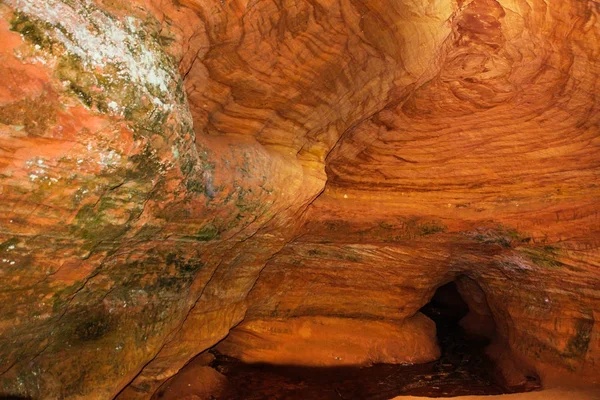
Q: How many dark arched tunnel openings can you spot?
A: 1